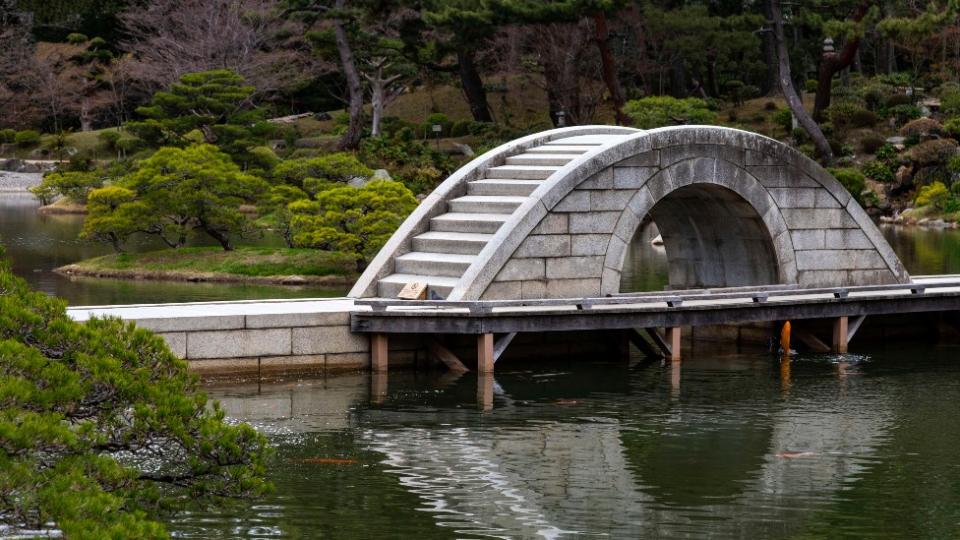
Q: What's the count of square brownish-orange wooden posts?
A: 4